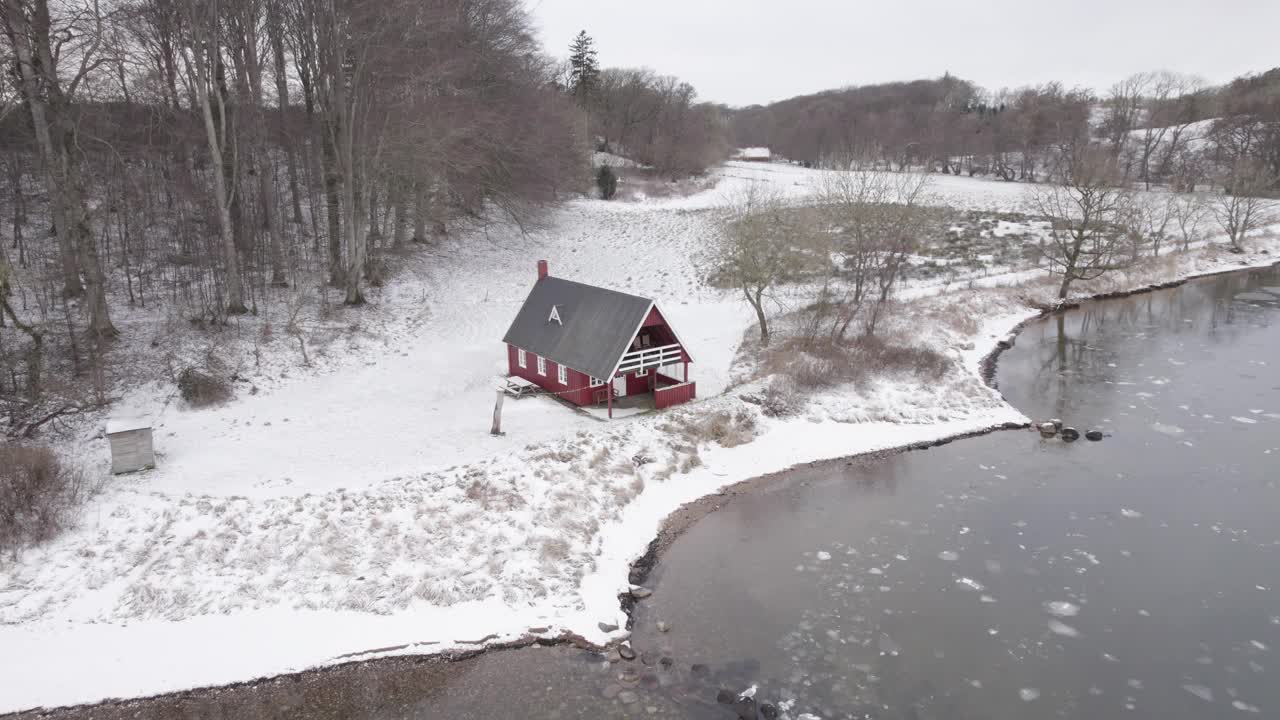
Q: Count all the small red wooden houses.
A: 1